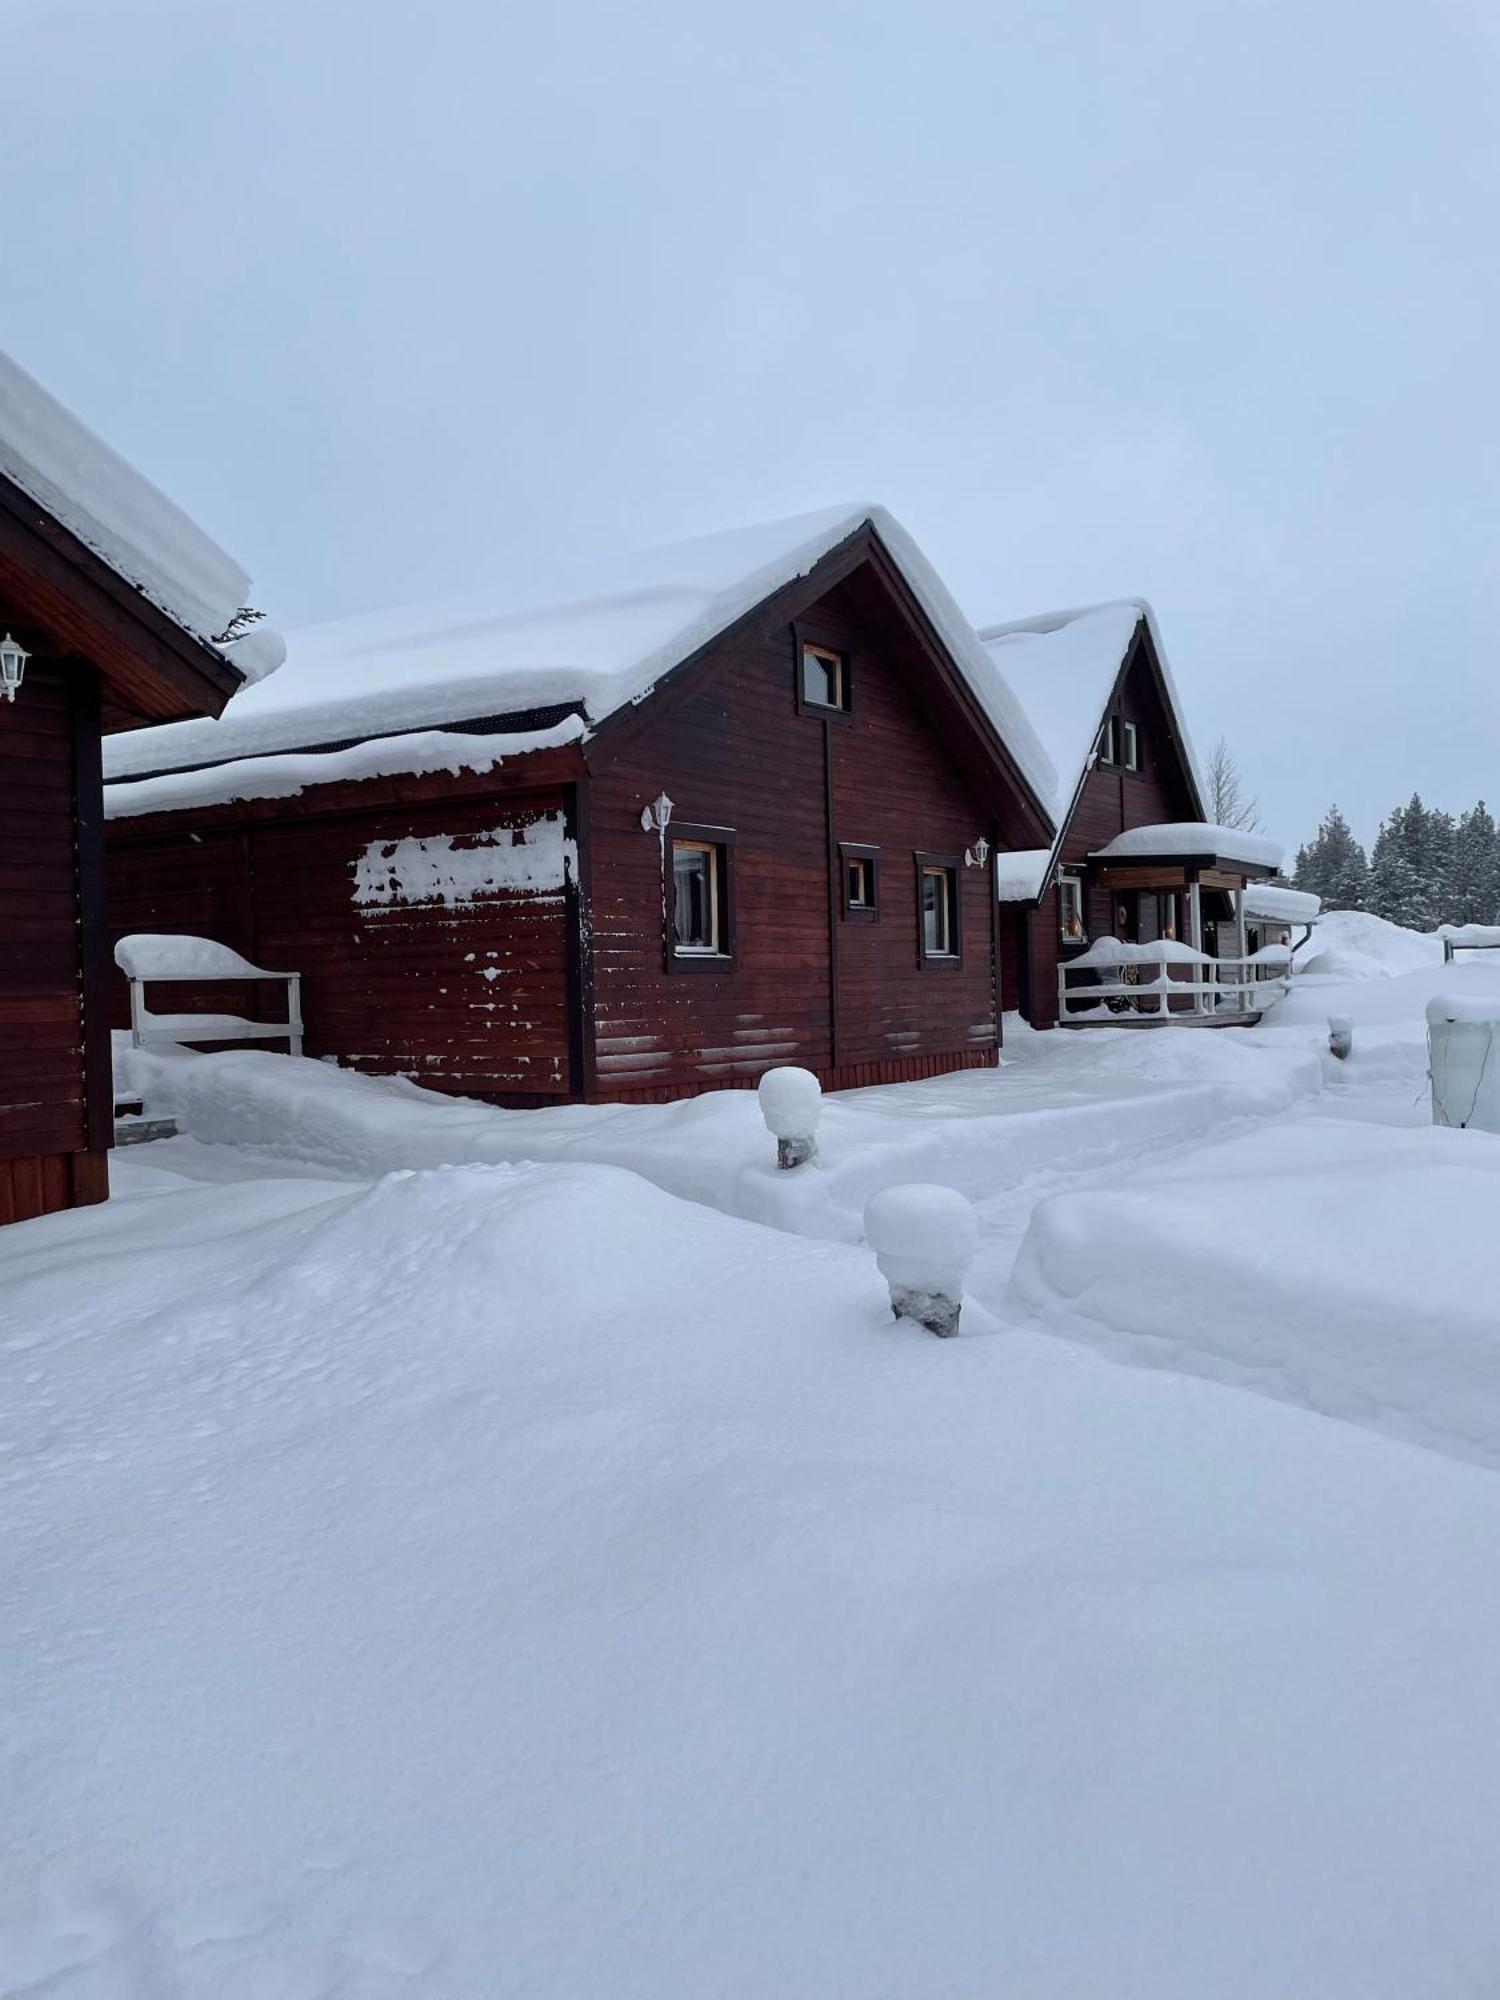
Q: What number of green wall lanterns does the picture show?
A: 0